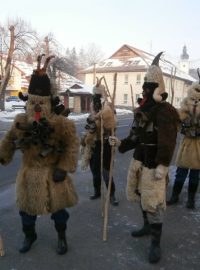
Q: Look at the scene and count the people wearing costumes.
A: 4